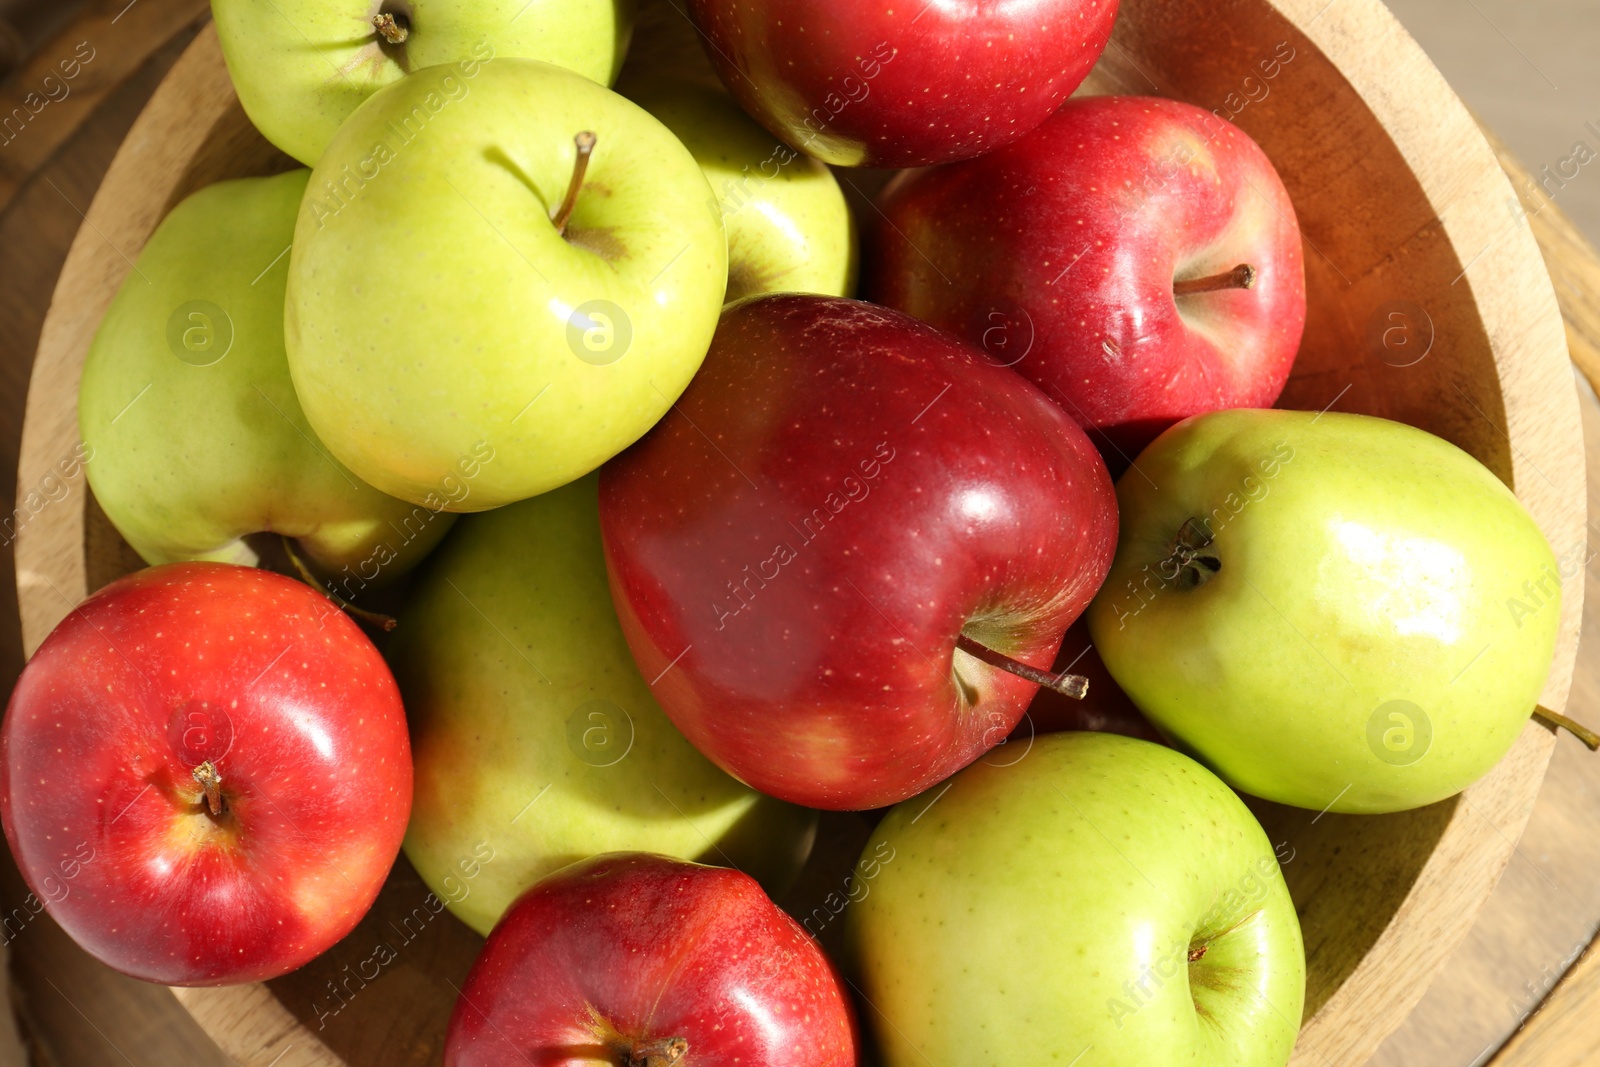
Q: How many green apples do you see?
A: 7